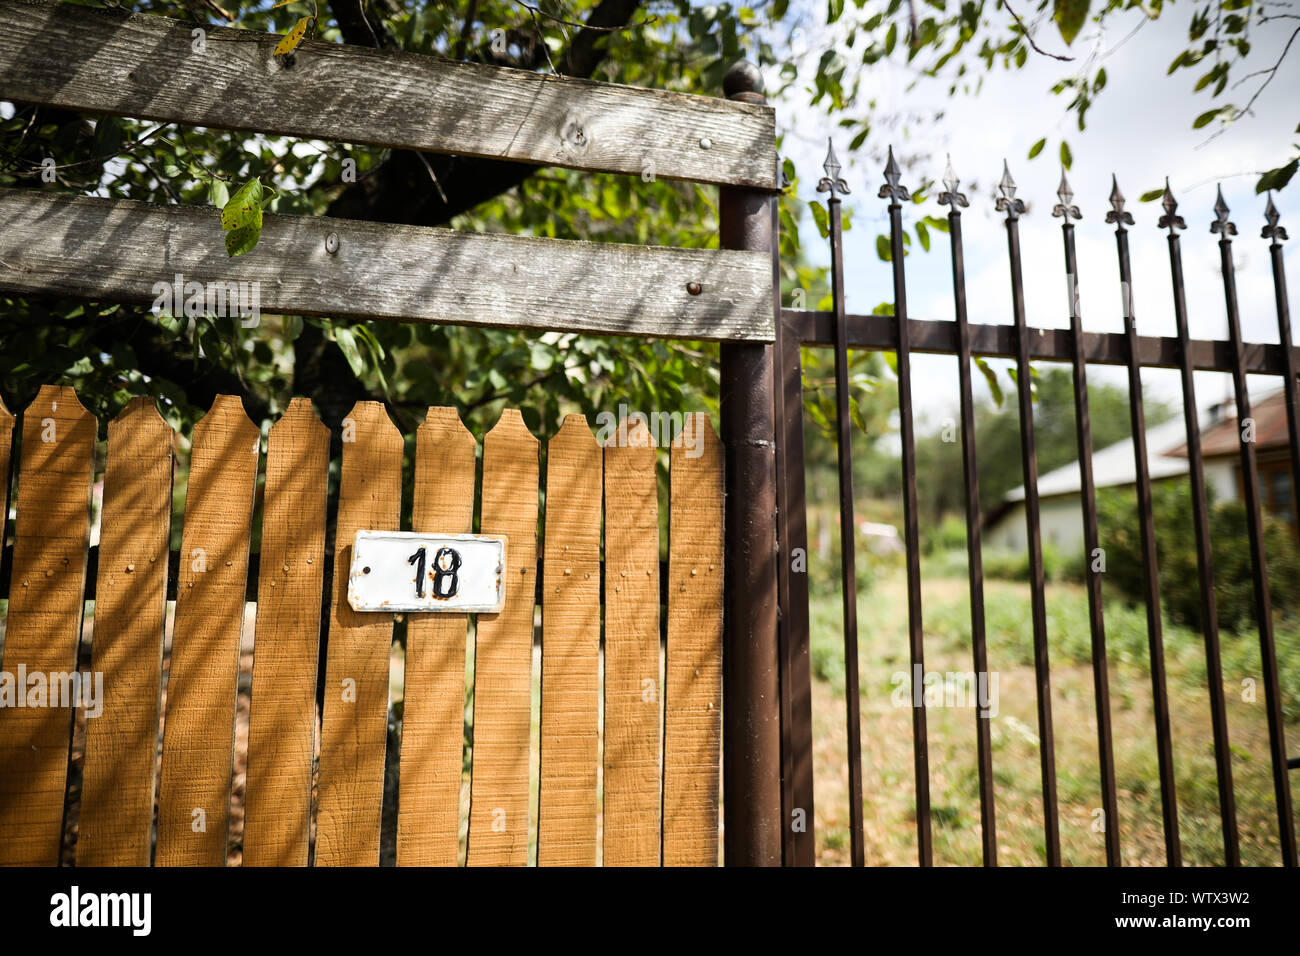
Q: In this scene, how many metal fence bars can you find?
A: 9